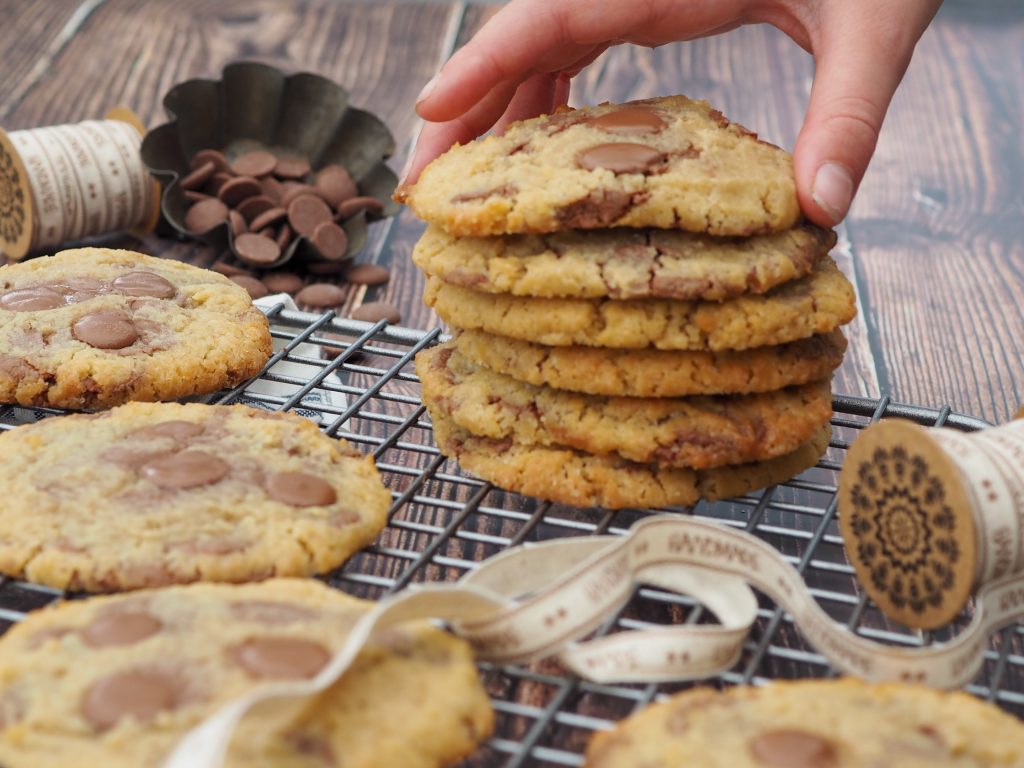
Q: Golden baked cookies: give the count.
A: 10